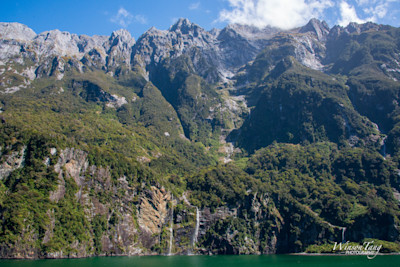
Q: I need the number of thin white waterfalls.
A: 3